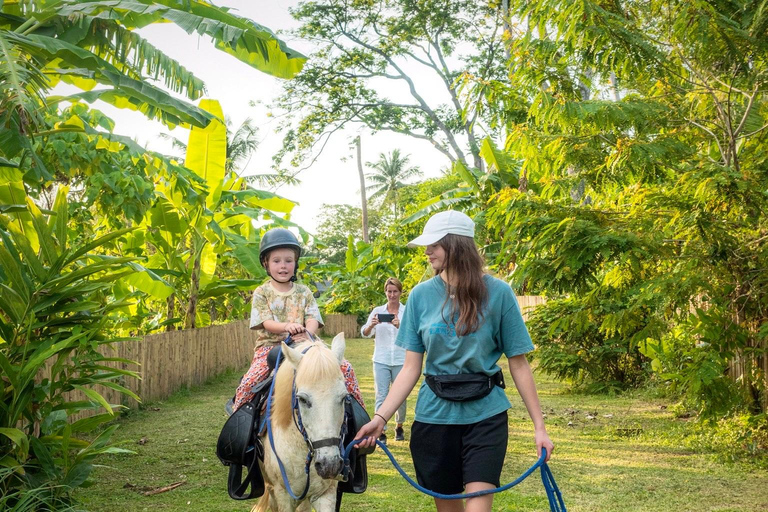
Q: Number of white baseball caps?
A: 1